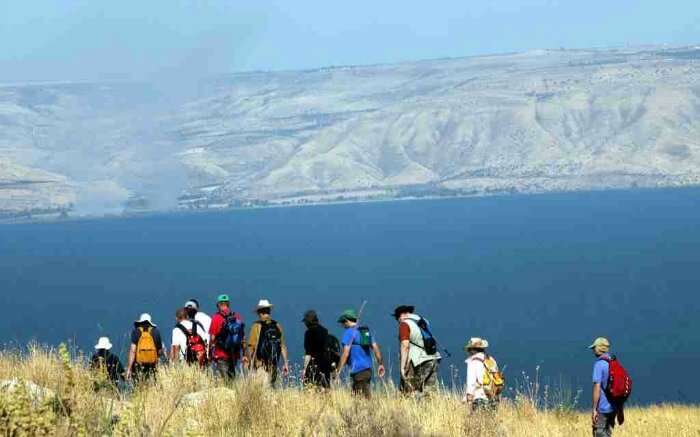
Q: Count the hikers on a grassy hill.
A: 11